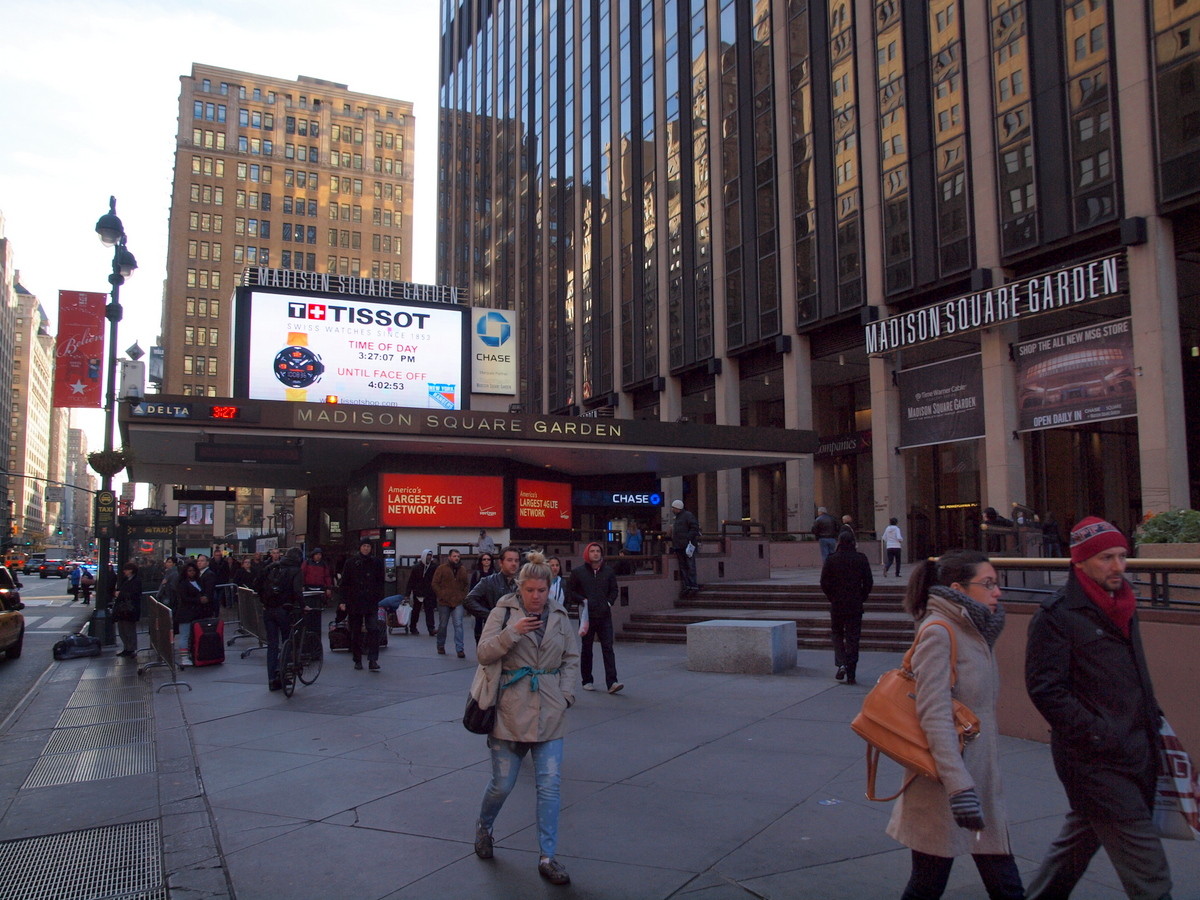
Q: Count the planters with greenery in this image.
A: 2